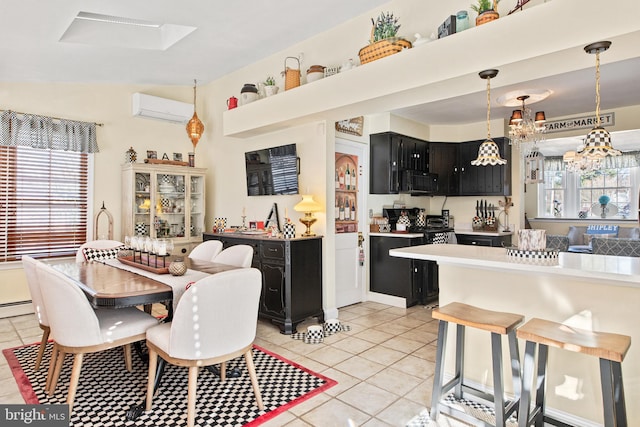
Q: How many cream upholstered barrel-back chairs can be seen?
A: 6